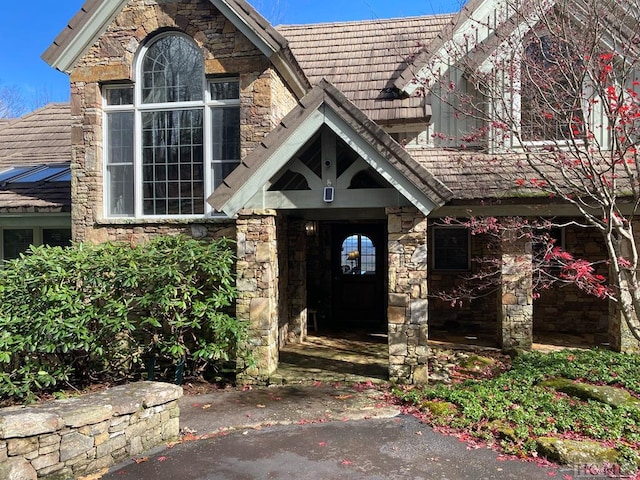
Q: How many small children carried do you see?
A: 0